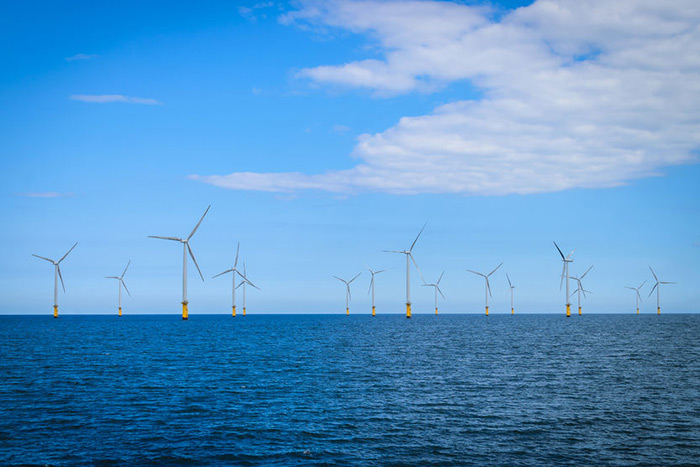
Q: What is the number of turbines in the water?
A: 15